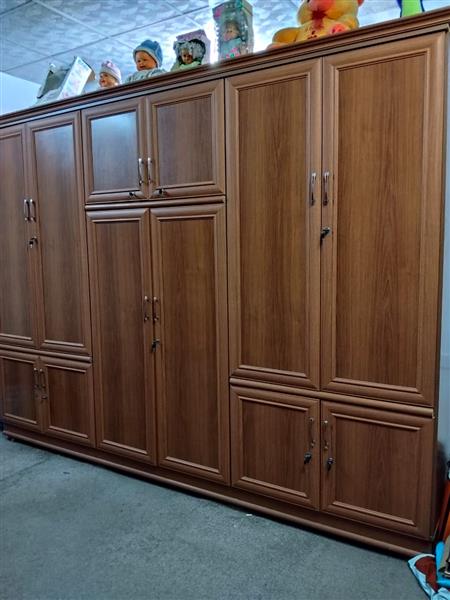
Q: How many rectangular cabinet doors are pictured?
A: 12